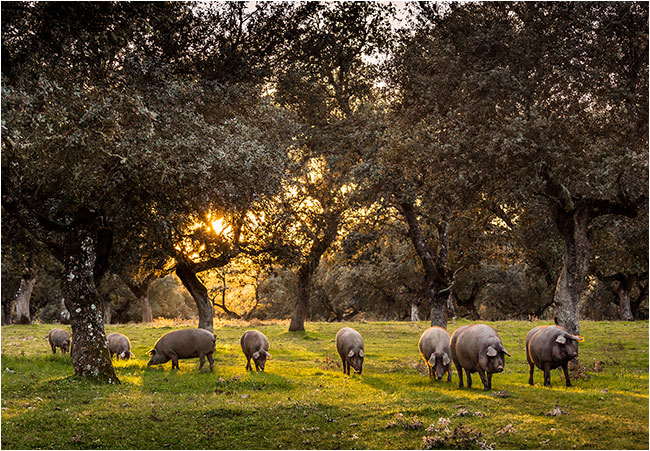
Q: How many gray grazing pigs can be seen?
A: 8